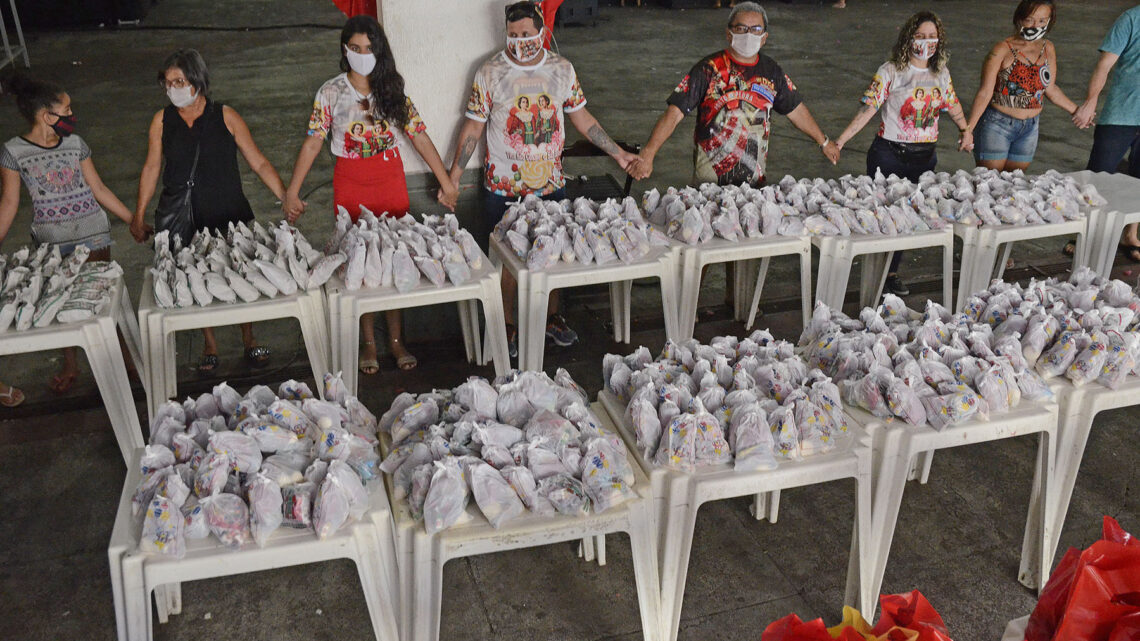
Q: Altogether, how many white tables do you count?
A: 13